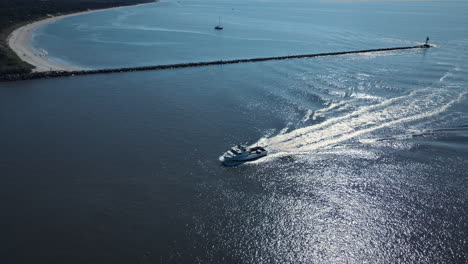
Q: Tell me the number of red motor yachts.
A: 0